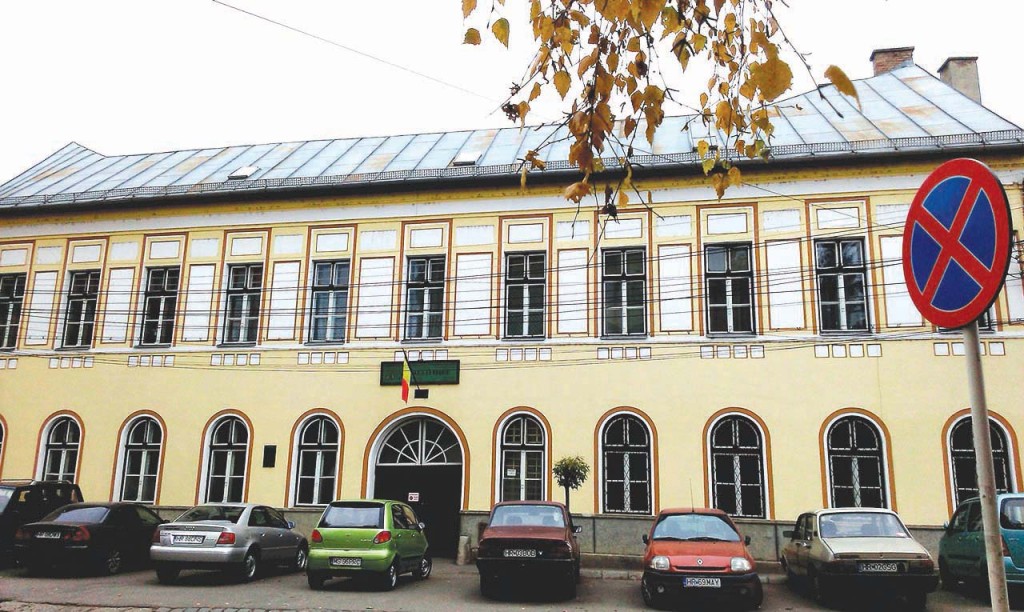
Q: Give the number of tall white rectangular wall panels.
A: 11